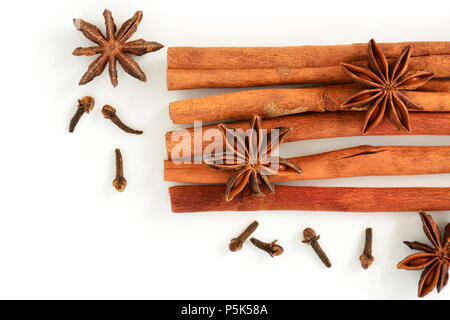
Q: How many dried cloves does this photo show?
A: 7